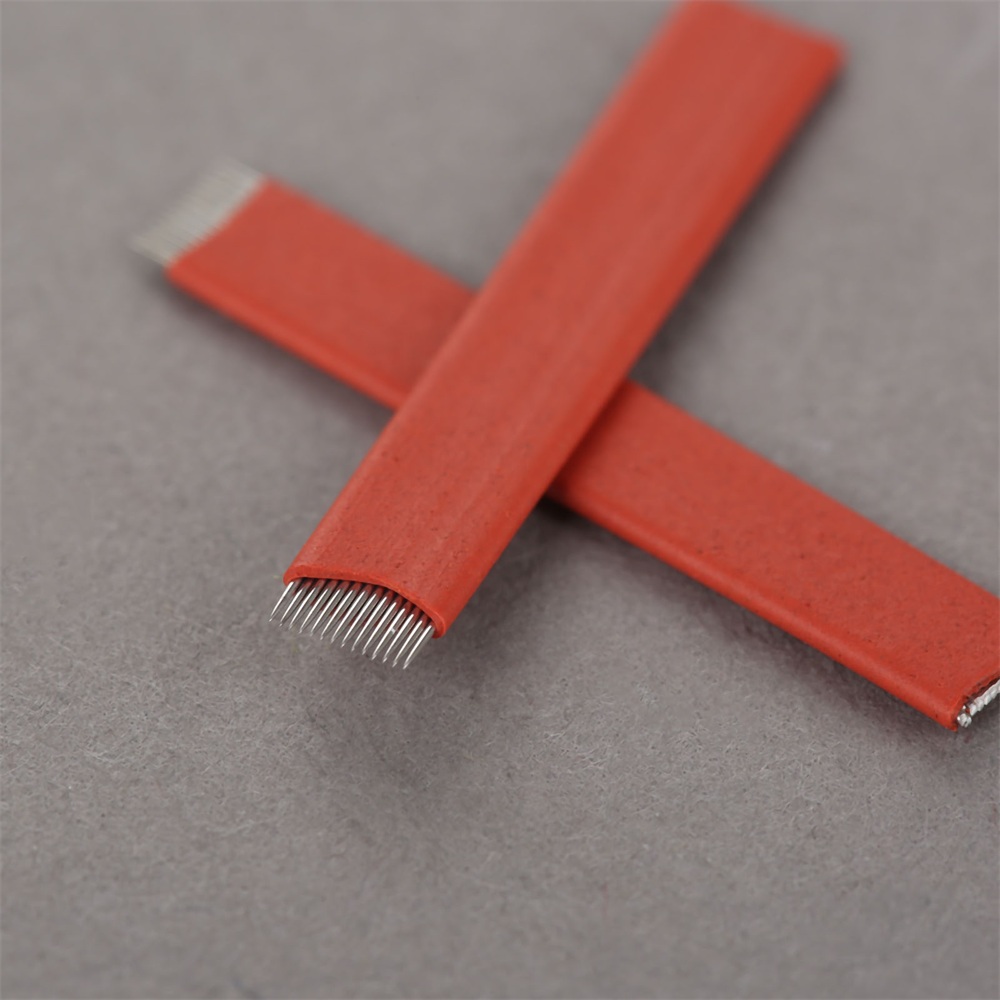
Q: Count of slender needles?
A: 14